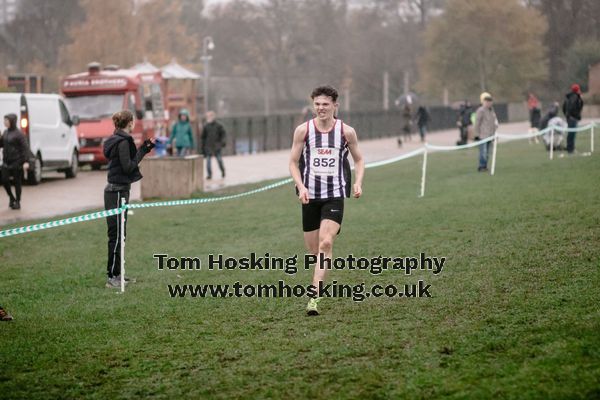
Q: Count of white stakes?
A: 5